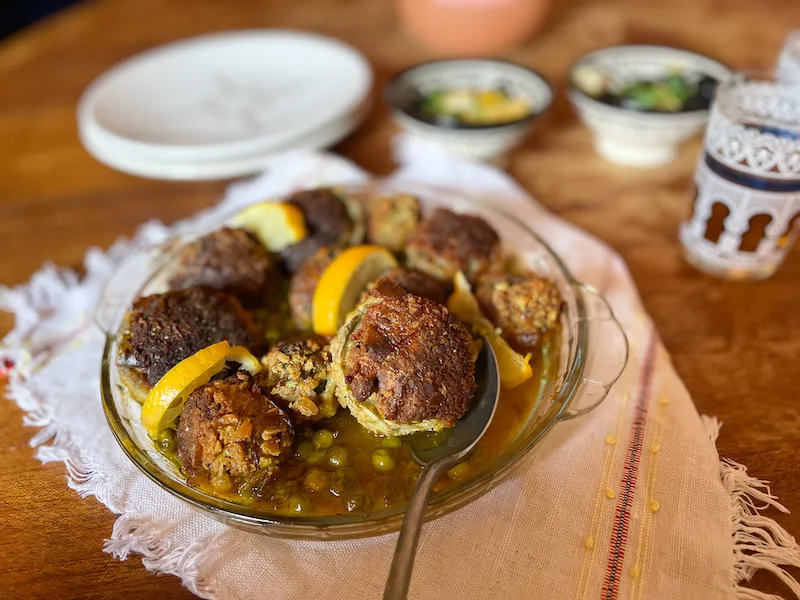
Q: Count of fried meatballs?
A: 11